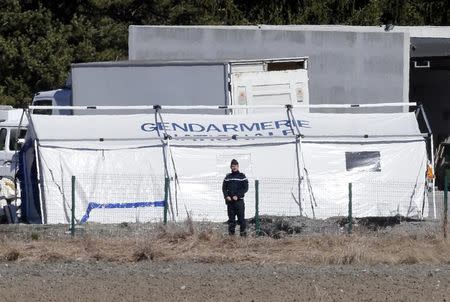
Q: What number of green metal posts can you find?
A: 5